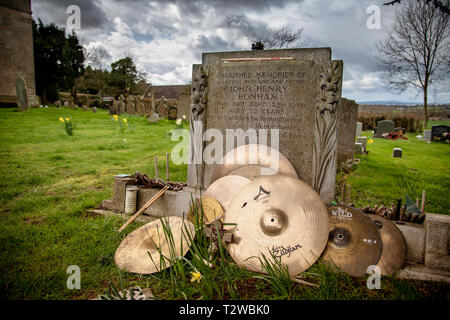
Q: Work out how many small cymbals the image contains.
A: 1